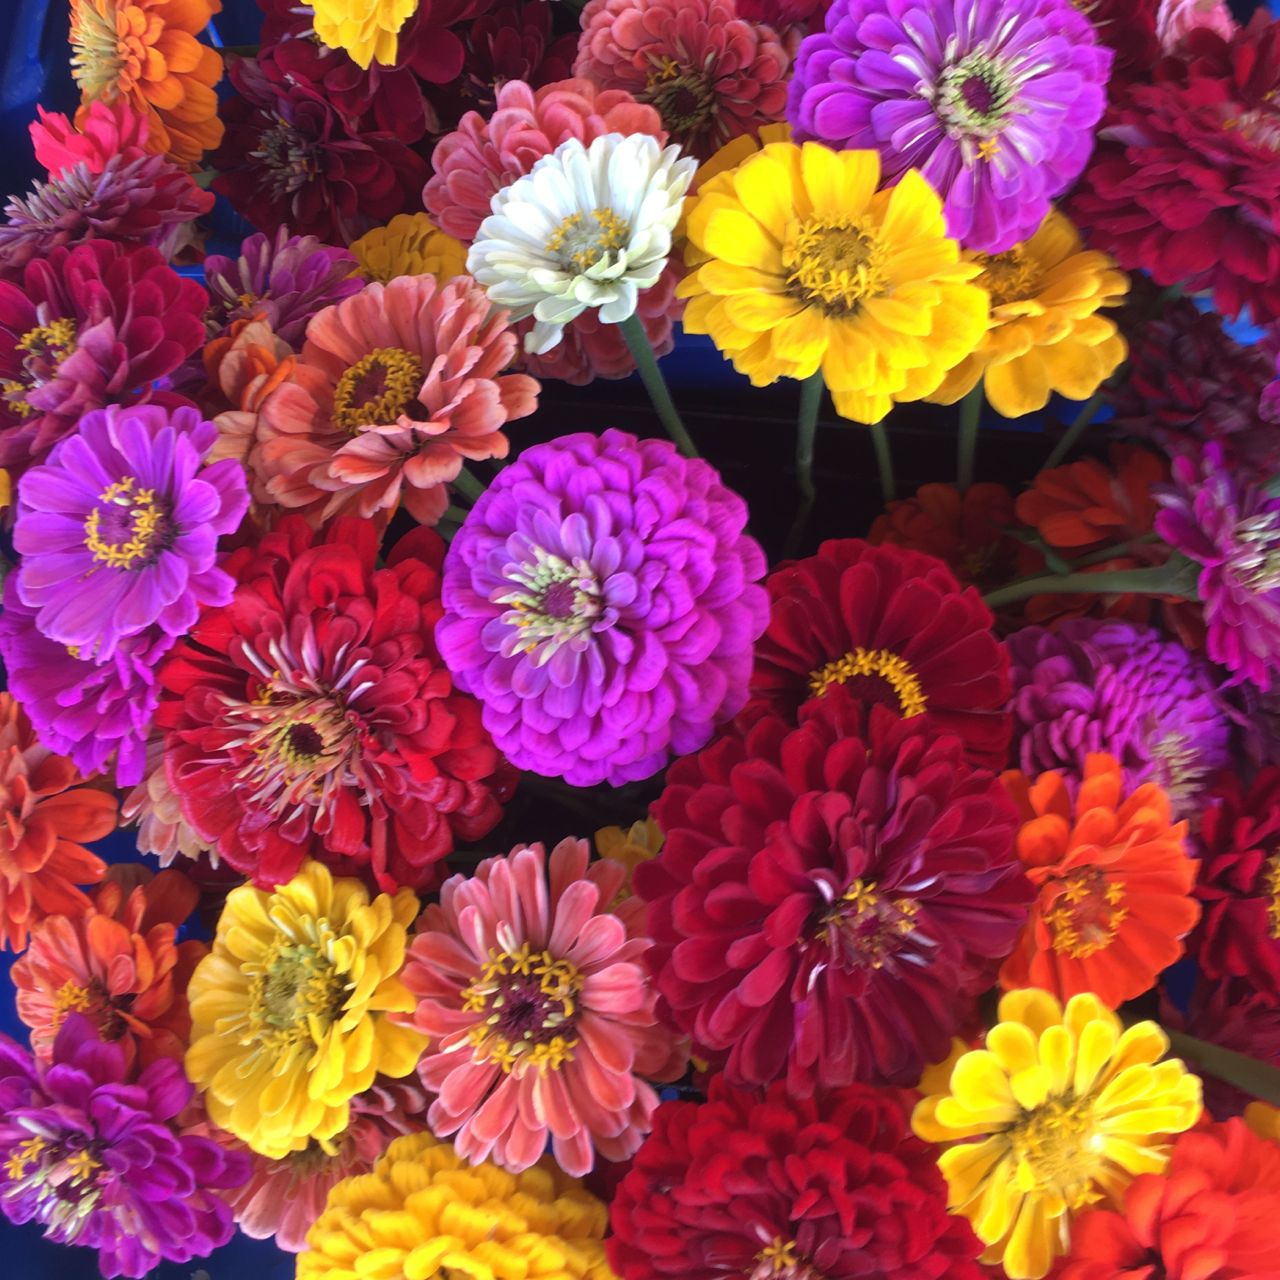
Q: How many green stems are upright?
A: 5